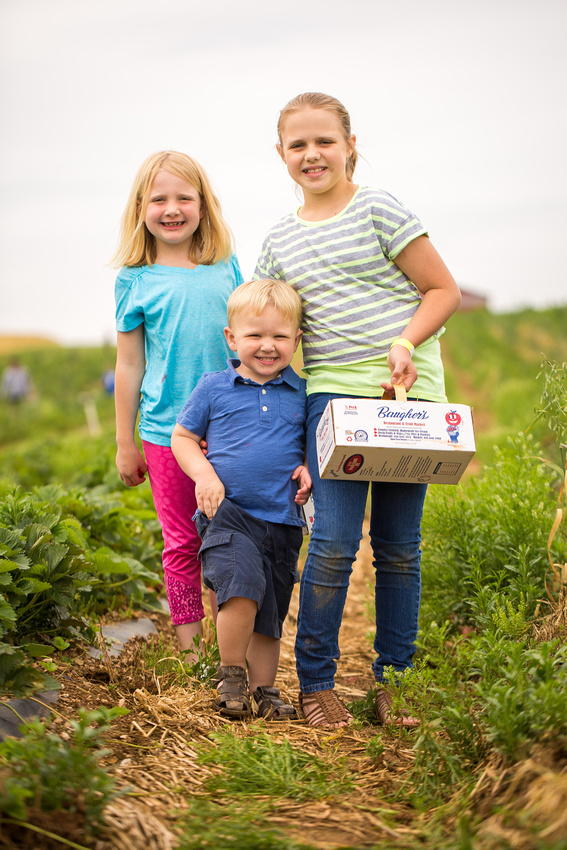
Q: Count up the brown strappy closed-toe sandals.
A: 2